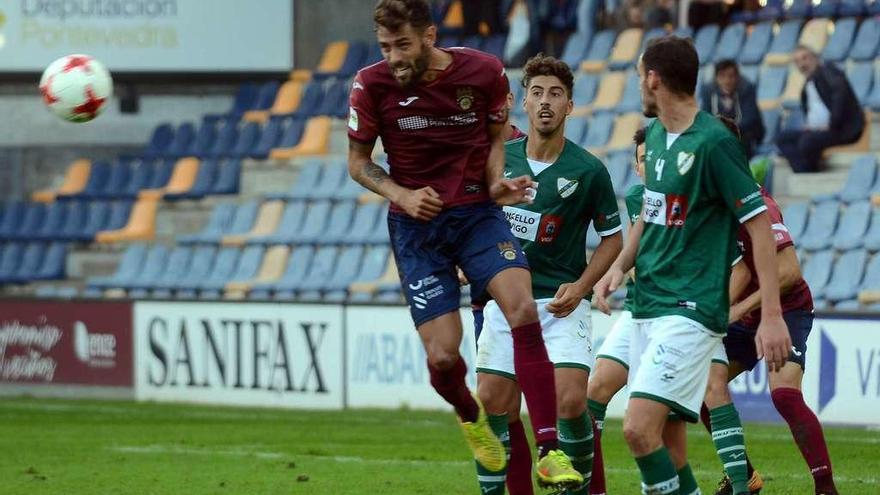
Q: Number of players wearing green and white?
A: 3